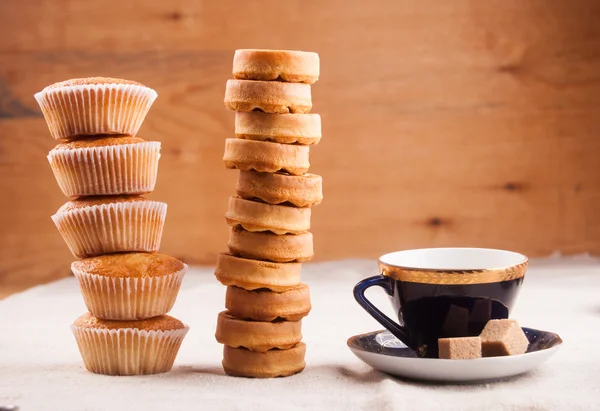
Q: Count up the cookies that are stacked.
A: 11